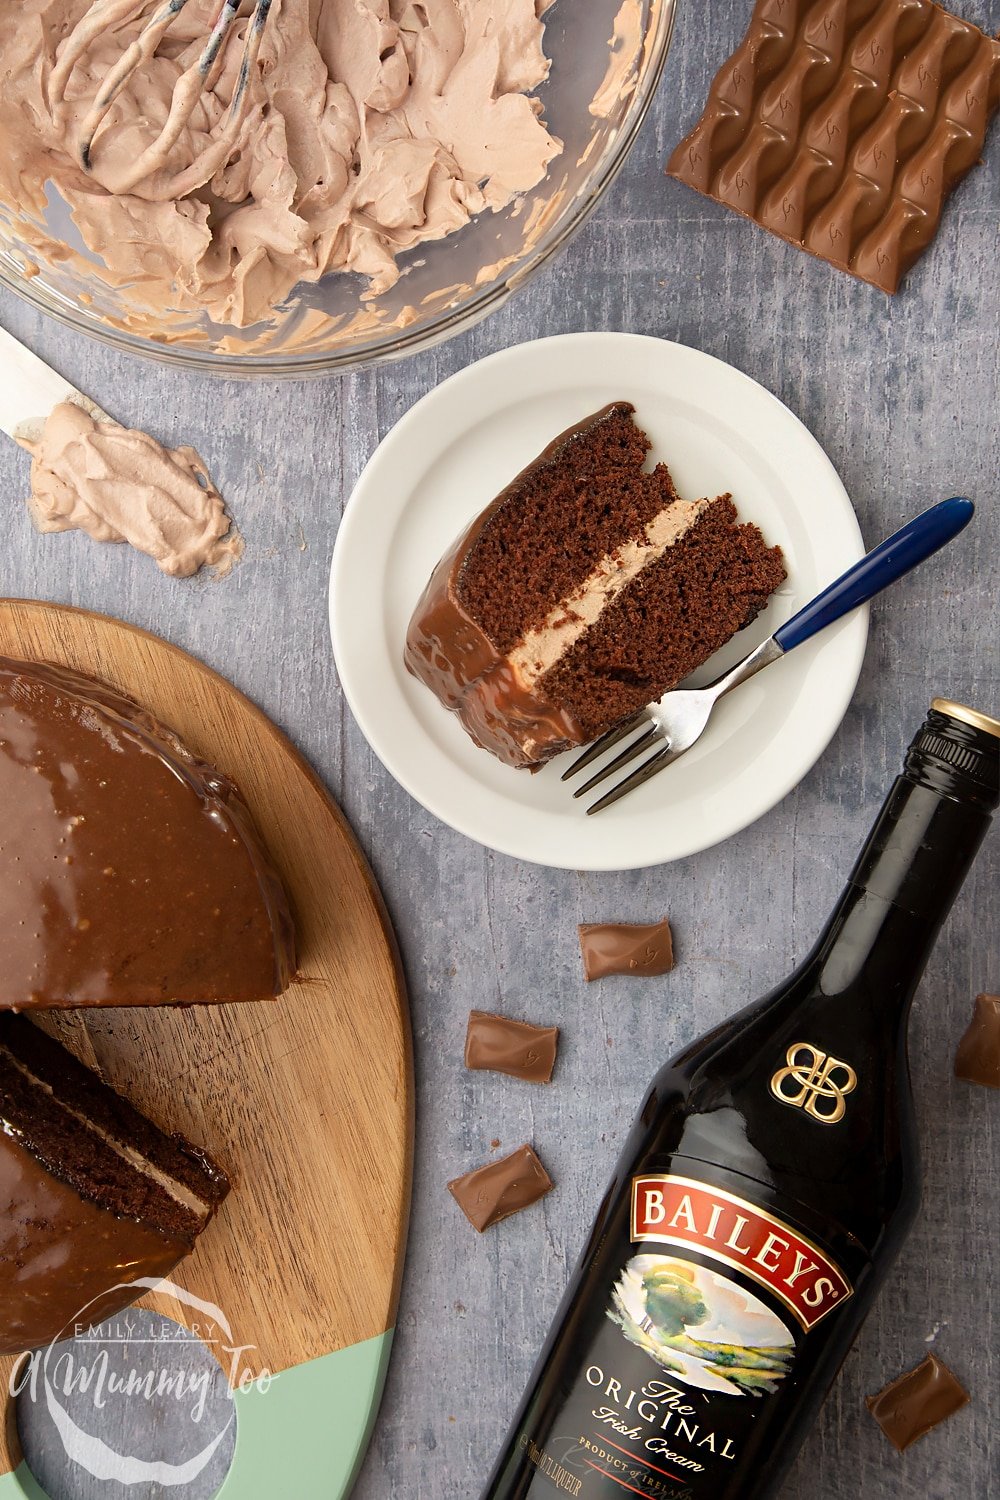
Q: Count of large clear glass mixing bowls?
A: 1